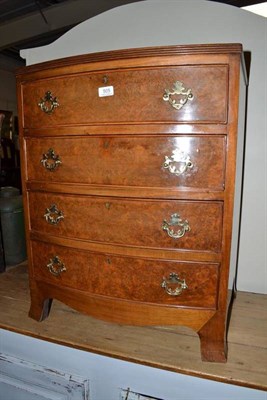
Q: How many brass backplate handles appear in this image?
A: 8